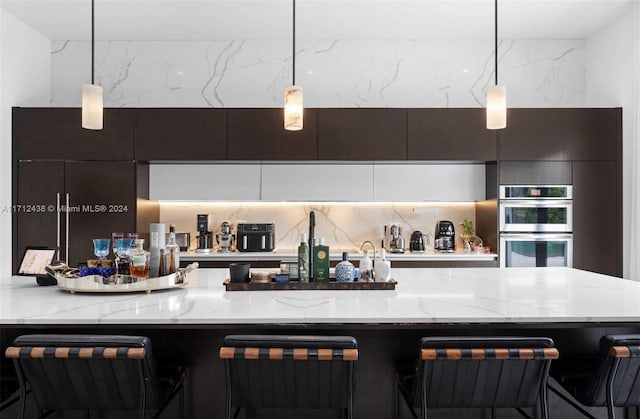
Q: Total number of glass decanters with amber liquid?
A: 1